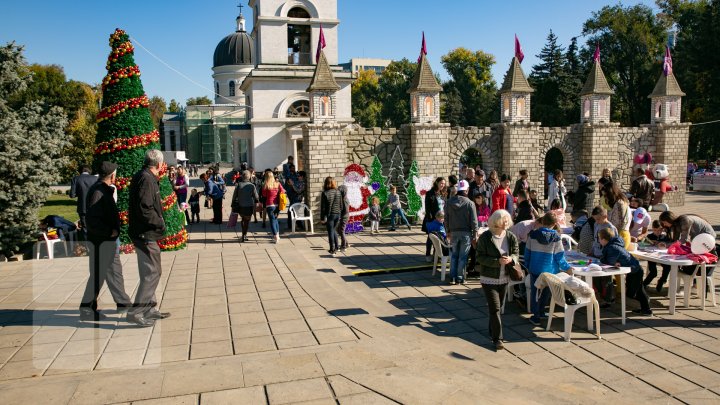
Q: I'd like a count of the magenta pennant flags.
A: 5